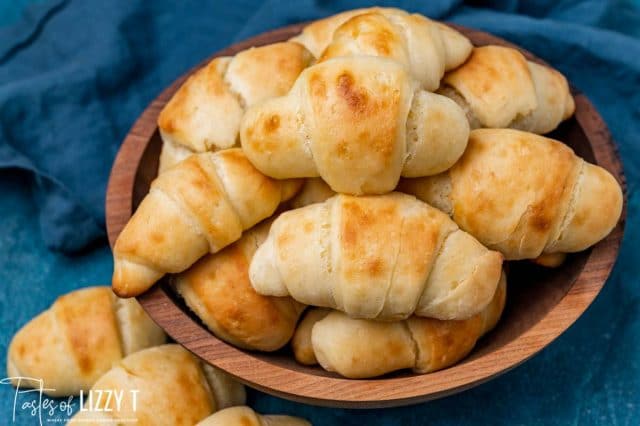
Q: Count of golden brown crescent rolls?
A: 13